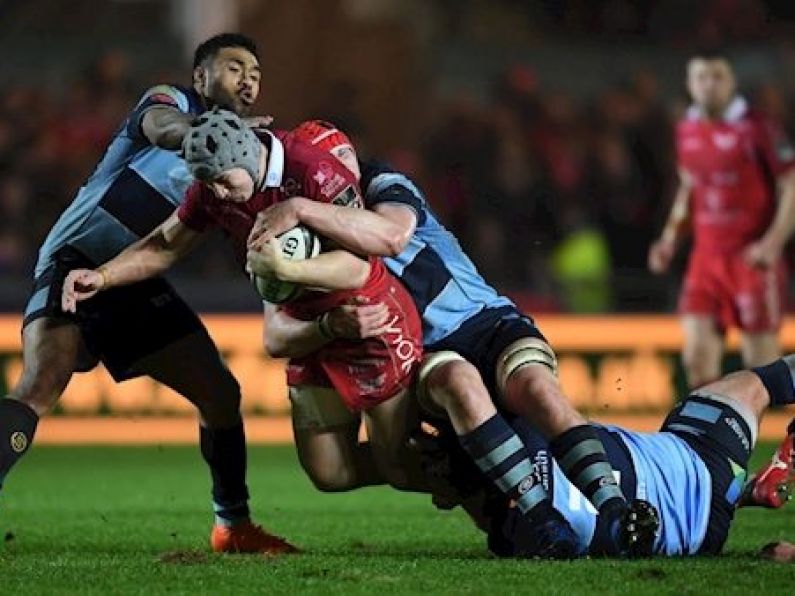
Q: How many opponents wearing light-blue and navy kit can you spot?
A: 3